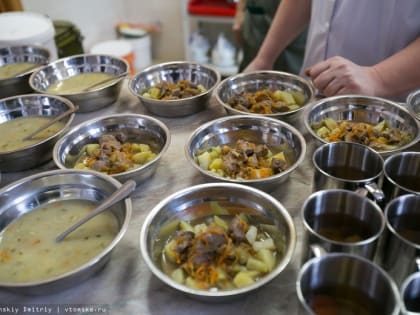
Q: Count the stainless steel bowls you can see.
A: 11